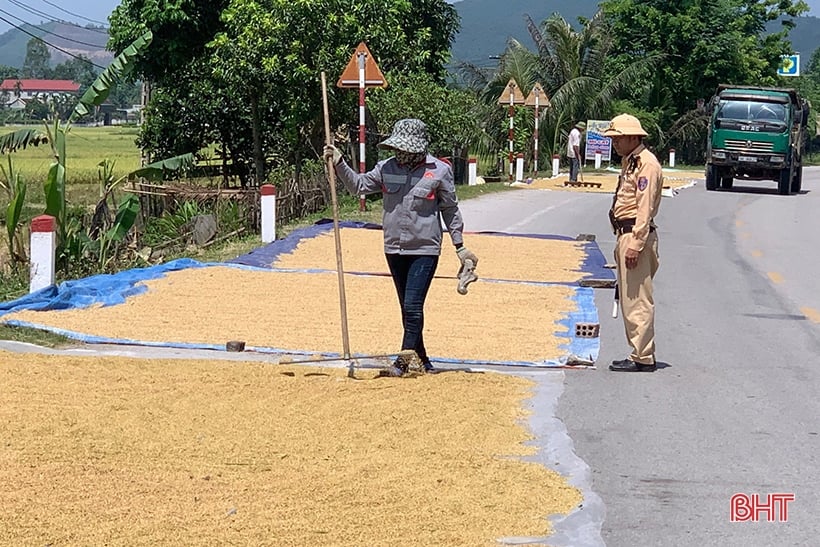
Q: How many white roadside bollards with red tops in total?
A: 7